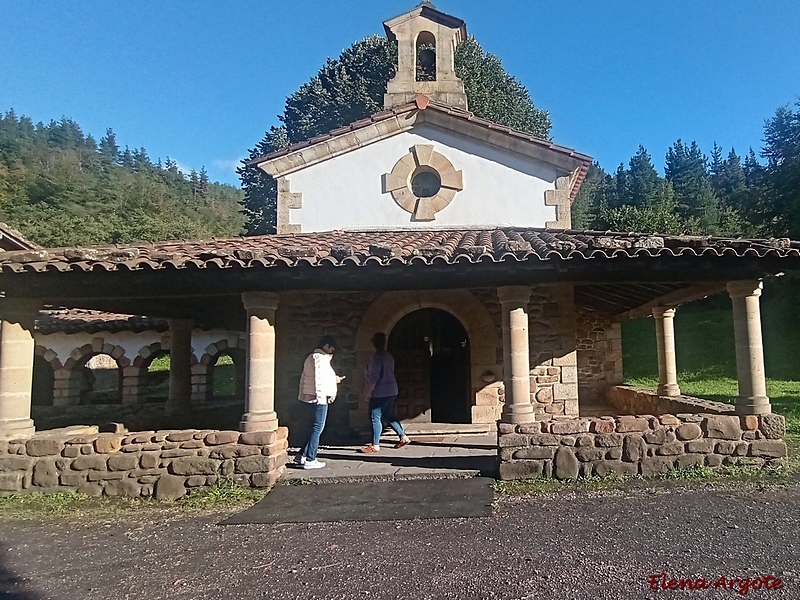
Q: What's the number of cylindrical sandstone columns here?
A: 6